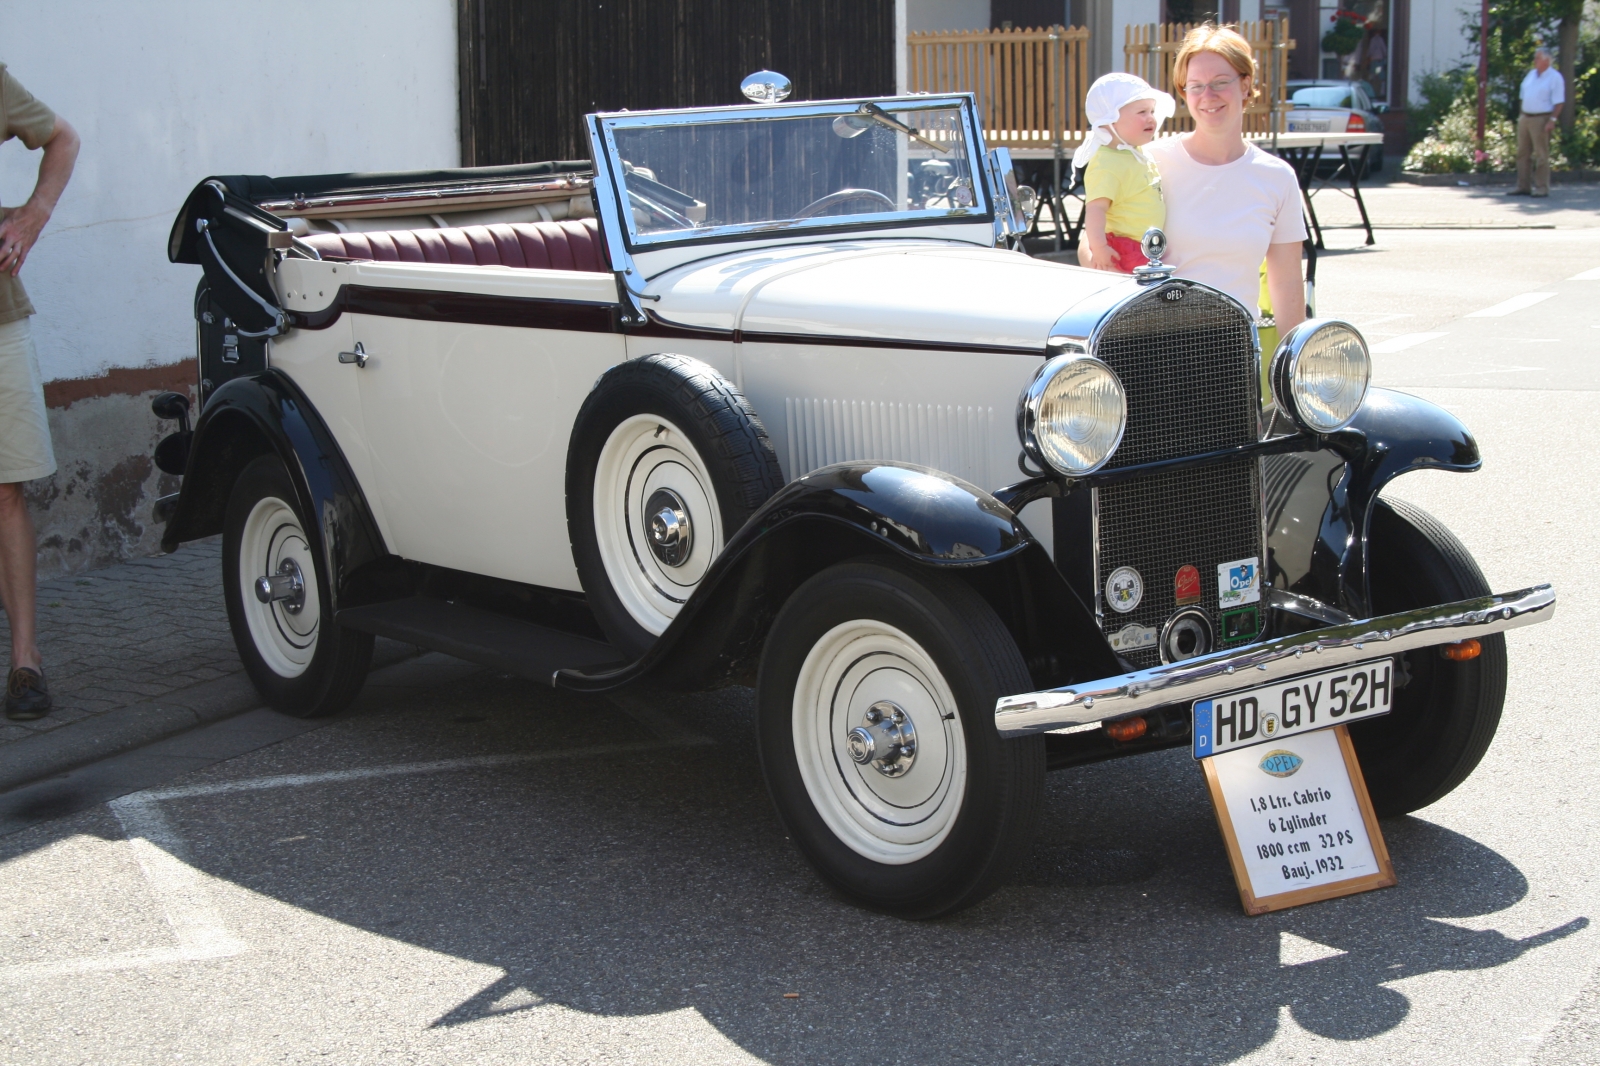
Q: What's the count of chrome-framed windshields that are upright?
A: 1